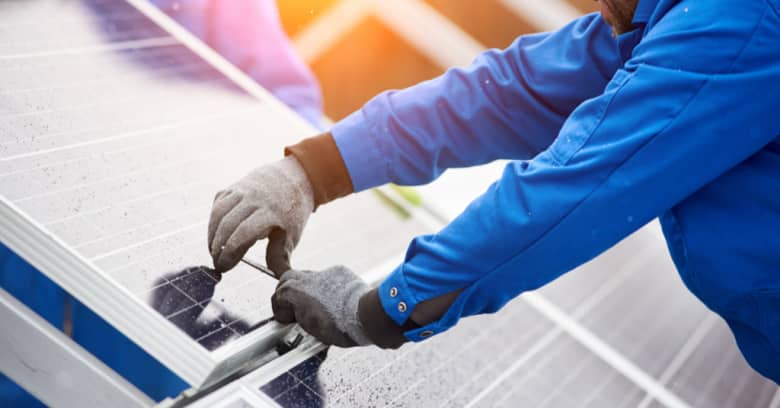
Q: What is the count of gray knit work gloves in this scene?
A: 2